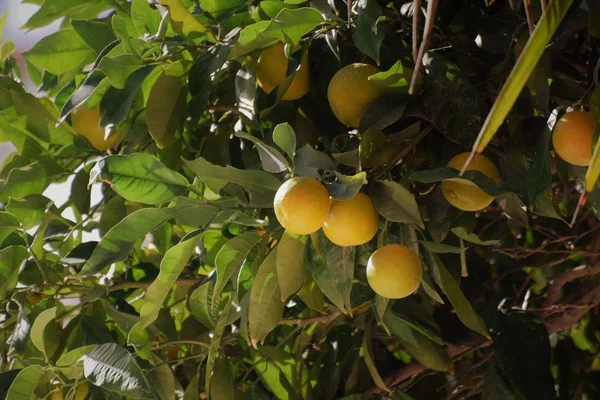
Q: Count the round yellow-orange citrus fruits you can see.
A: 8